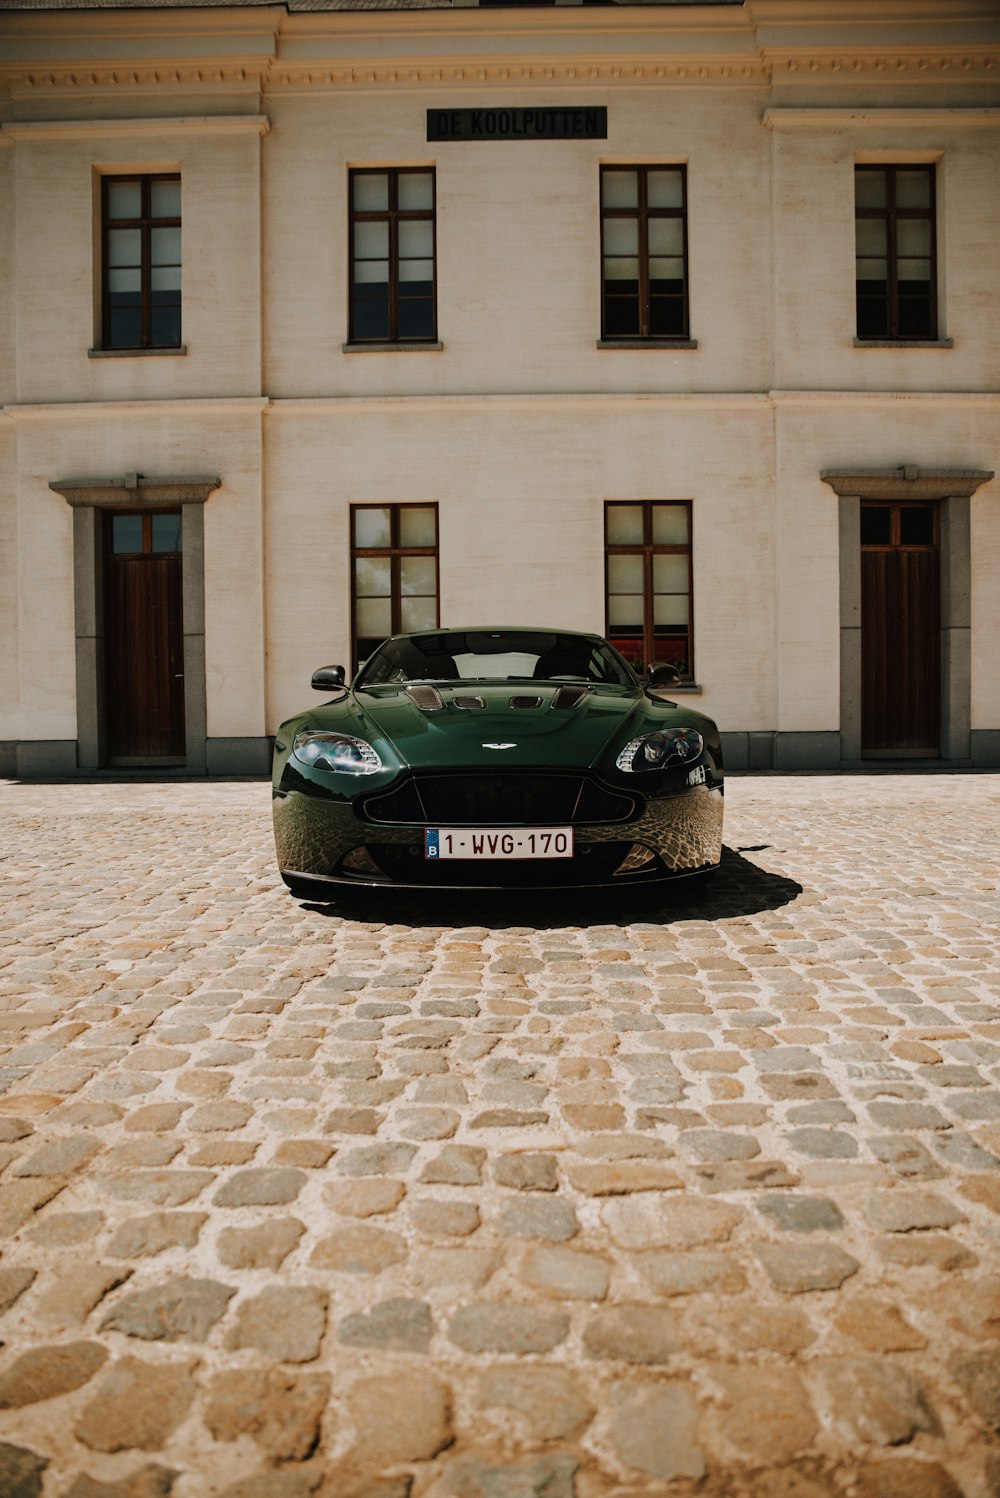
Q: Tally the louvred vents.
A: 4